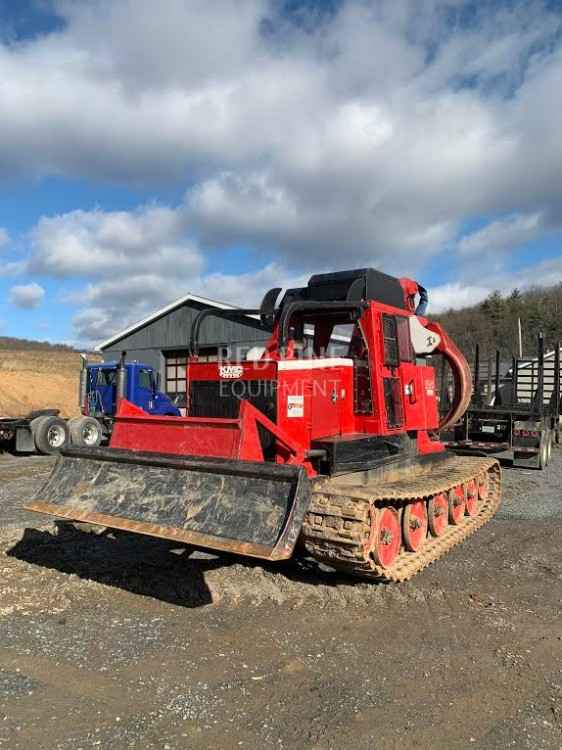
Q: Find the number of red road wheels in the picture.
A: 6